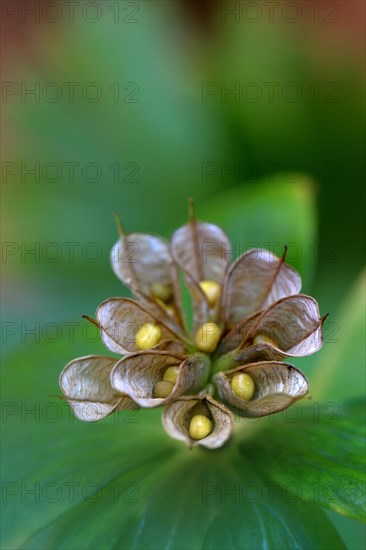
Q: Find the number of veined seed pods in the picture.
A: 9